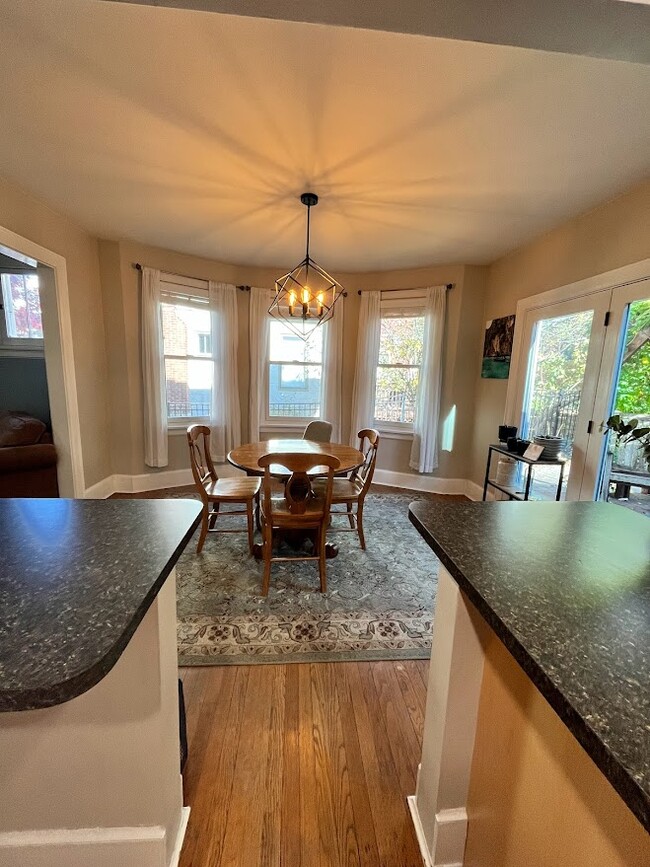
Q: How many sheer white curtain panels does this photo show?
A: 6